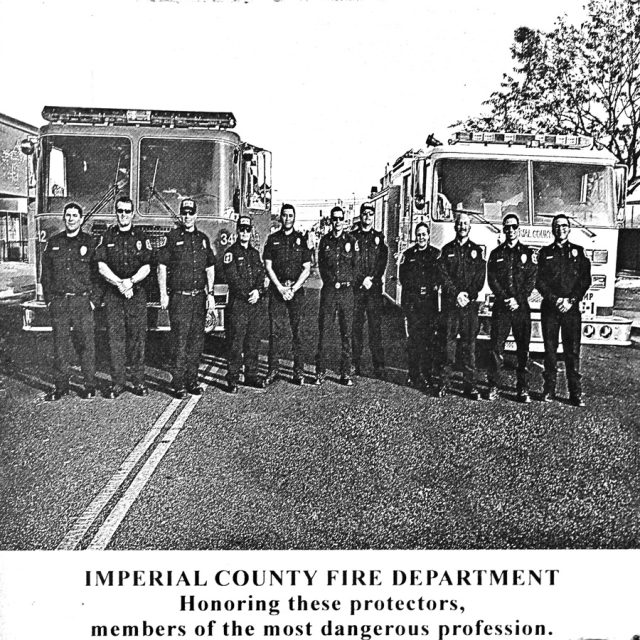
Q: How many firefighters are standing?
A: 11